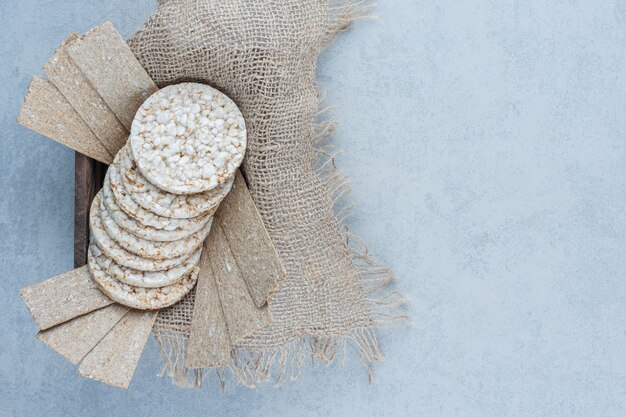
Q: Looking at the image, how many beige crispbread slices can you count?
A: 9